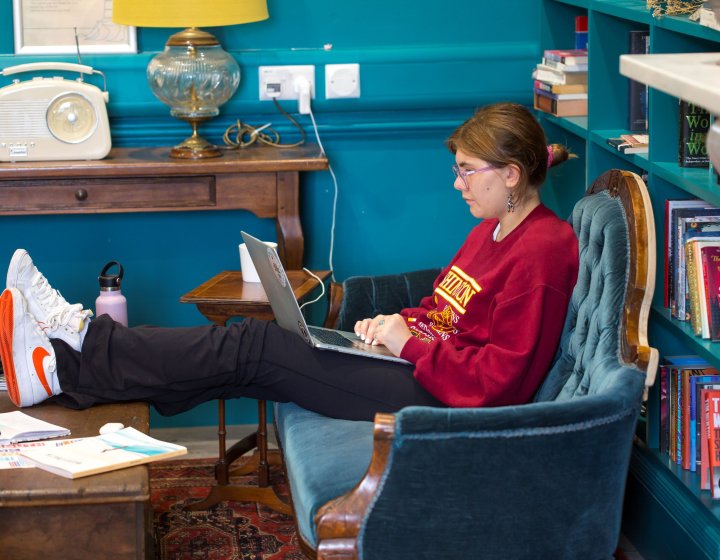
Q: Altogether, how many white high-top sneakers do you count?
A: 2